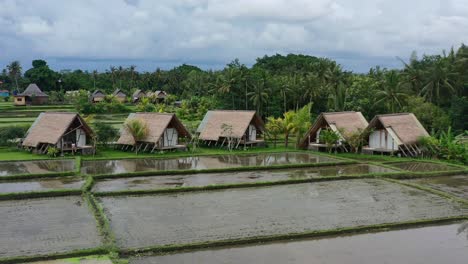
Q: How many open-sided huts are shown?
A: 5